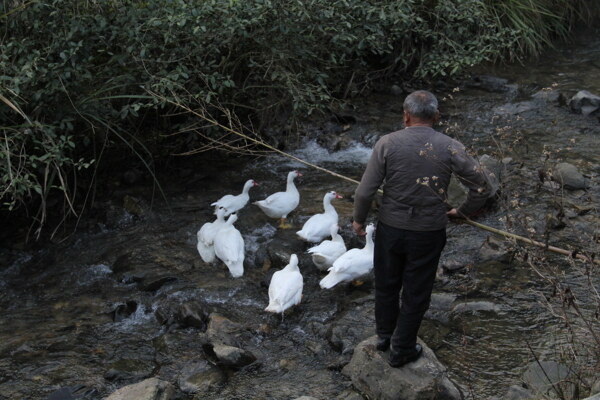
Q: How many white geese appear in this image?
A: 8